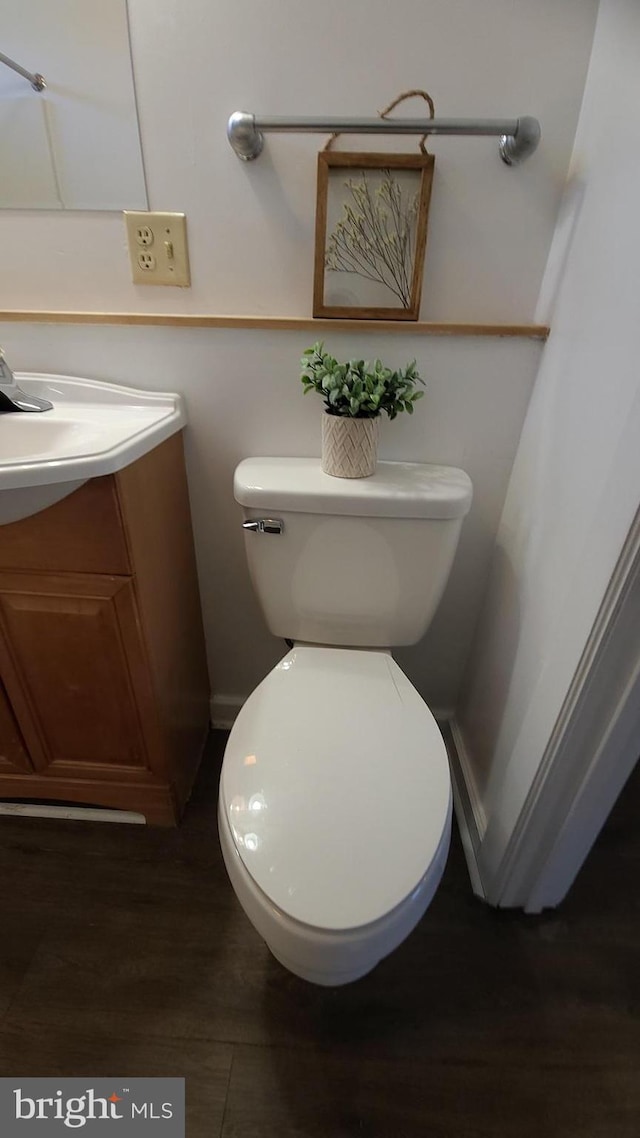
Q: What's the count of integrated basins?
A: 1